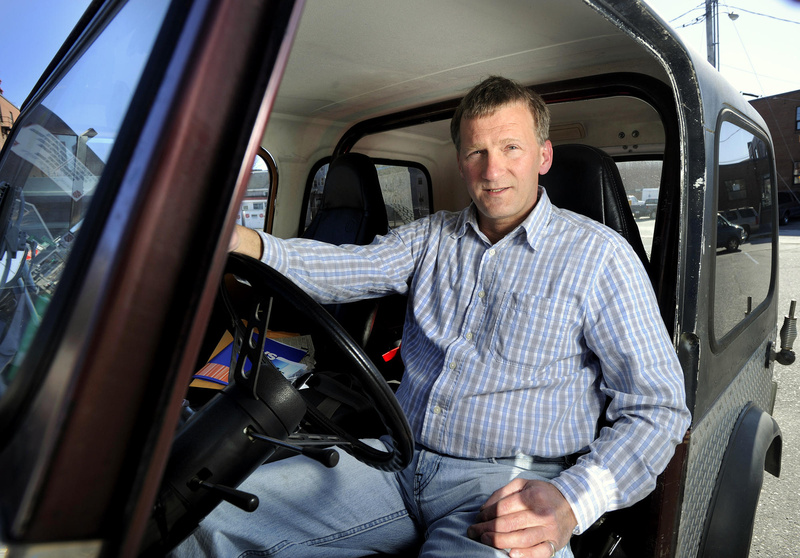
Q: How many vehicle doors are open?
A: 1